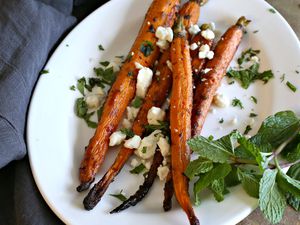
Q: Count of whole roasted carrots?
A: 5